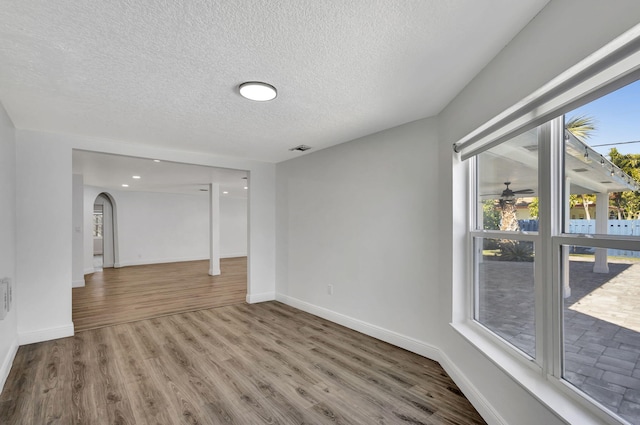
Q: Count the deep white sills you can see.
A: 1